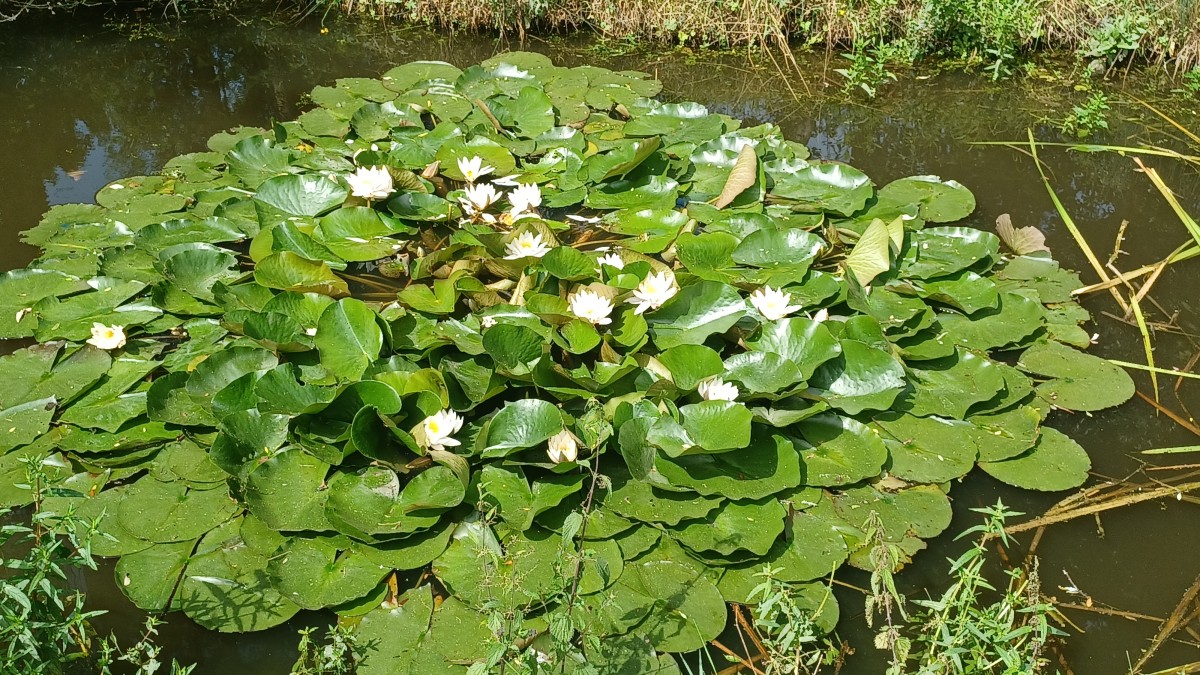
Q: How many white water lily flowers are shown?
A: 13